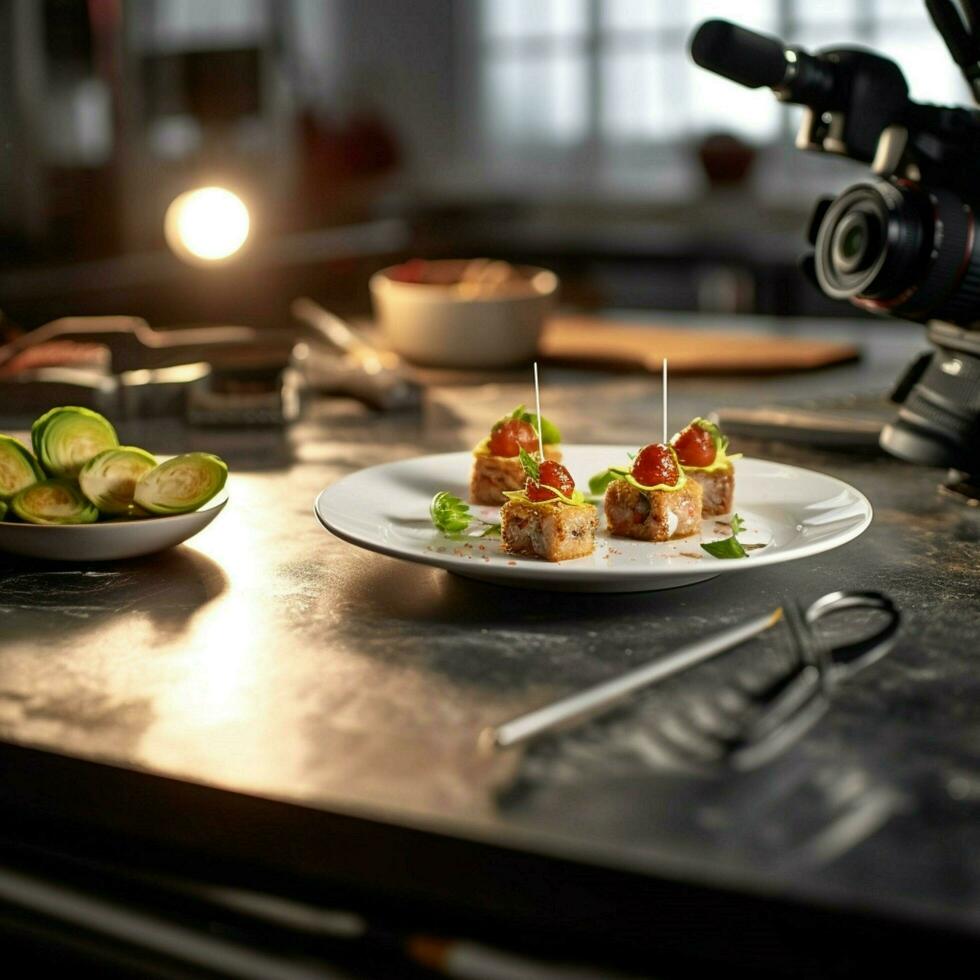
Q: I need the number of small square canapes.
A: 4